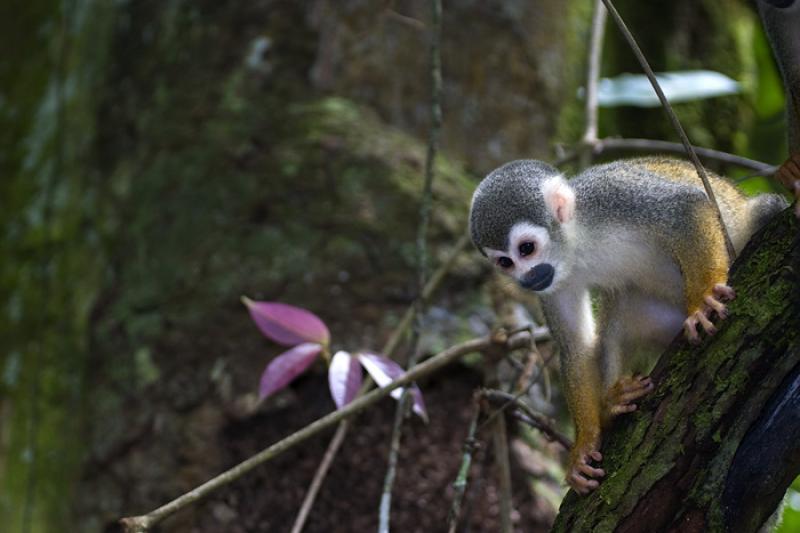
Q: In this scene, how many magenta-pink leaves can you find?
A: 4